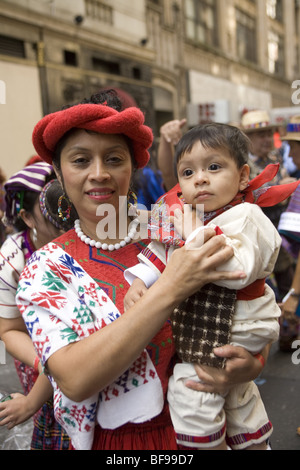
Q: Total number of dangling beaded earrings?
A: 2